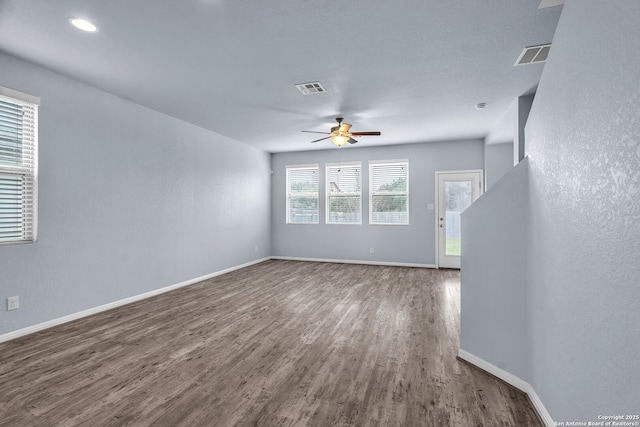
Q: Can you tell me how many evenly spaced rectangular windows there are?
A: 3